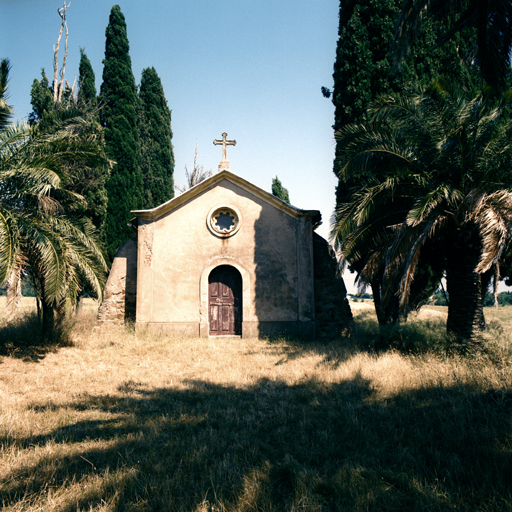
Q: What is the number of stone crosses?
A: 1